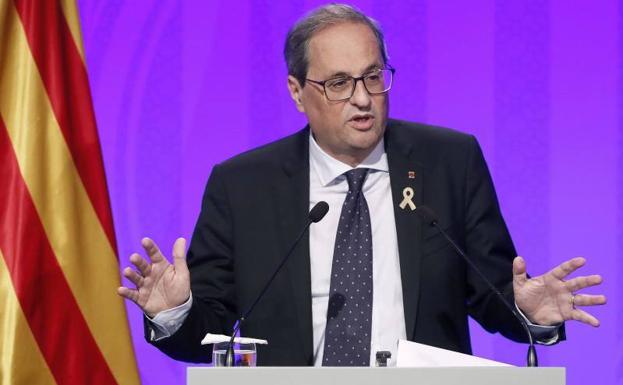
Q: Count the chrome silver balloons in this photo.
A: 0